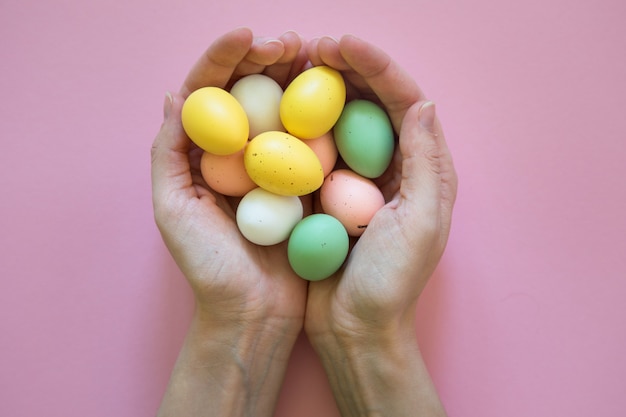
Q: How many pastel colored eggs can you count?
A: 10